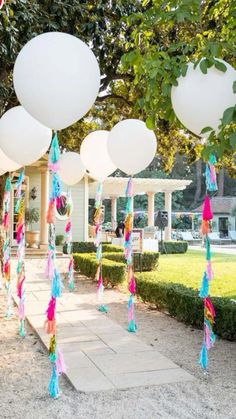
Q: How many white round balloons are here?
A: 7